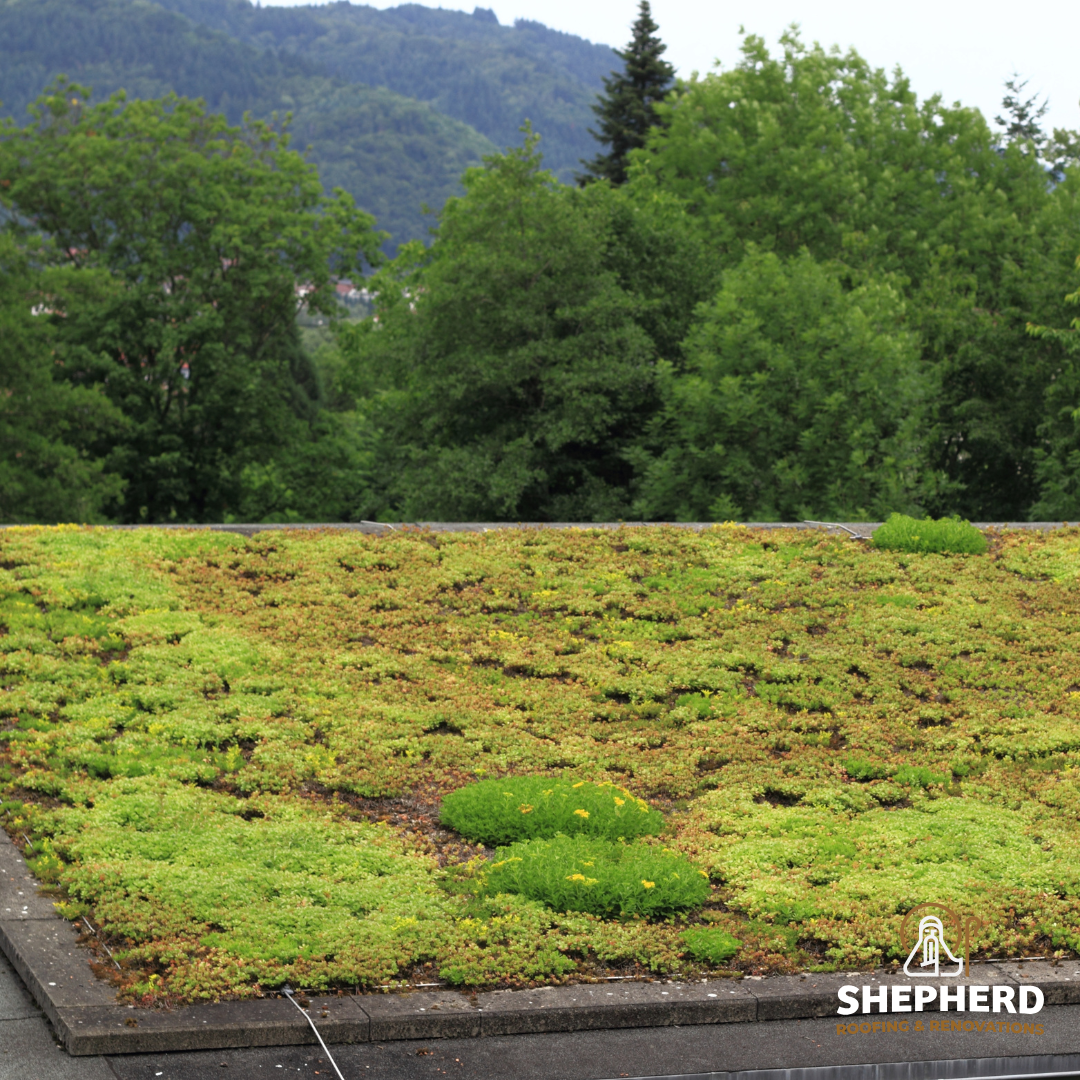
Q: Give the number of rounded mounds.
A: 3